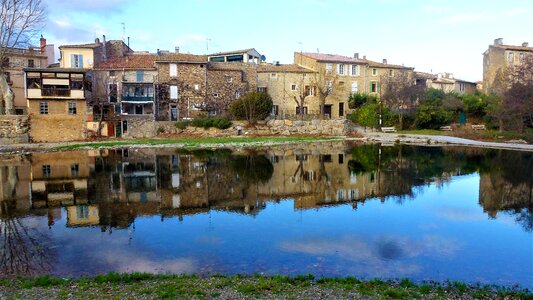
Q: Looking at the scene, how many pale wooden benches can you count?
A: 3